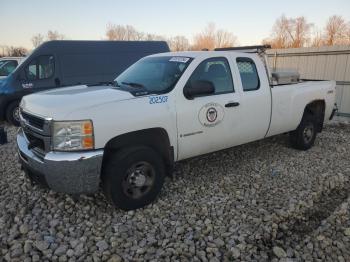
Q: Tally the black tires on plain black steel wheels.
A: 2